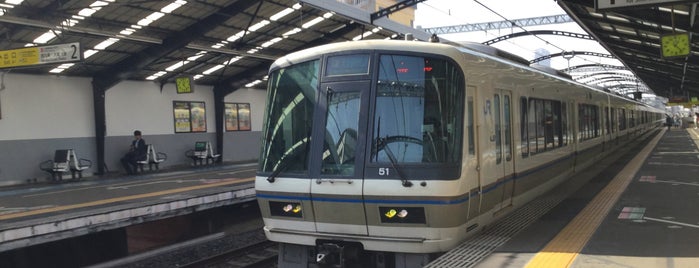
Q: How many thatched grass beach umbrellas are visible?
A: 0